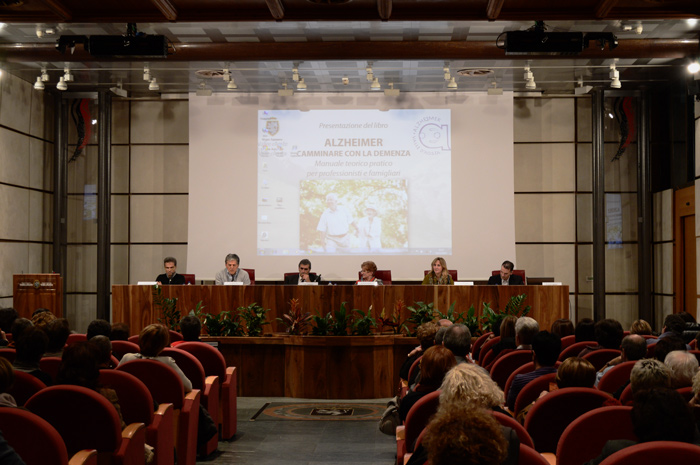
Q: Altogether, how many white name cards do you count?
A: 6